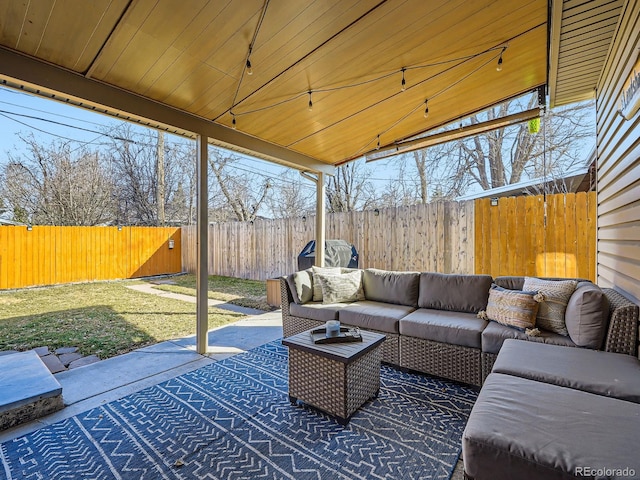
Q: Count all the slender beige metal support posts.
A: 2